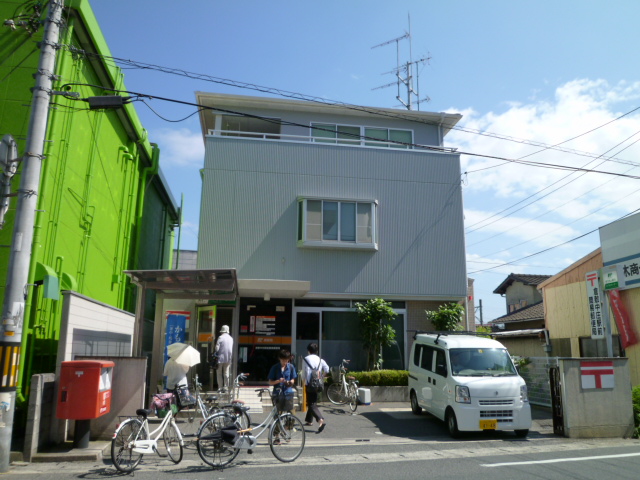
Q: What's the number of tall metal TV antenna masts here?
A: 1